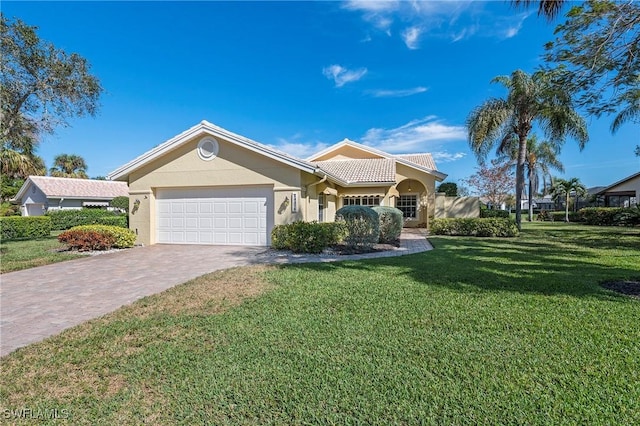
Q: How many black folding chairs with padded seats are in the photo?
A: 0